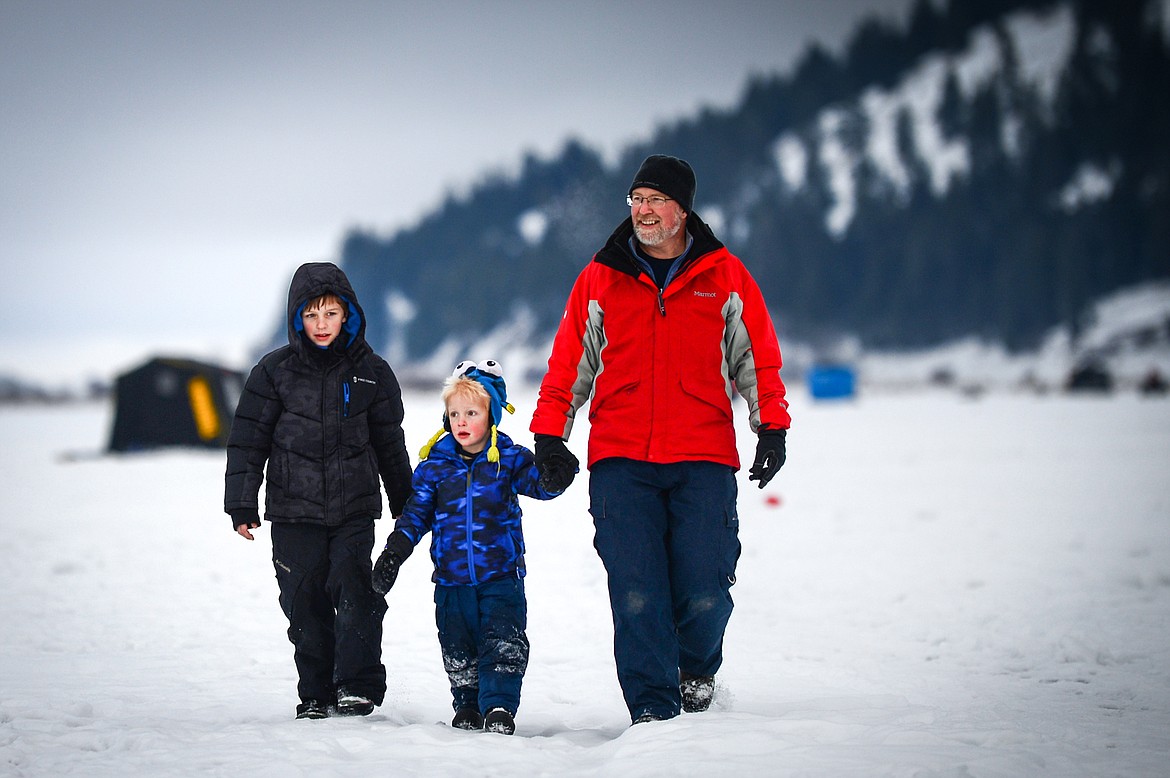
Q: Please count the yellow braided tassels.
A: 2